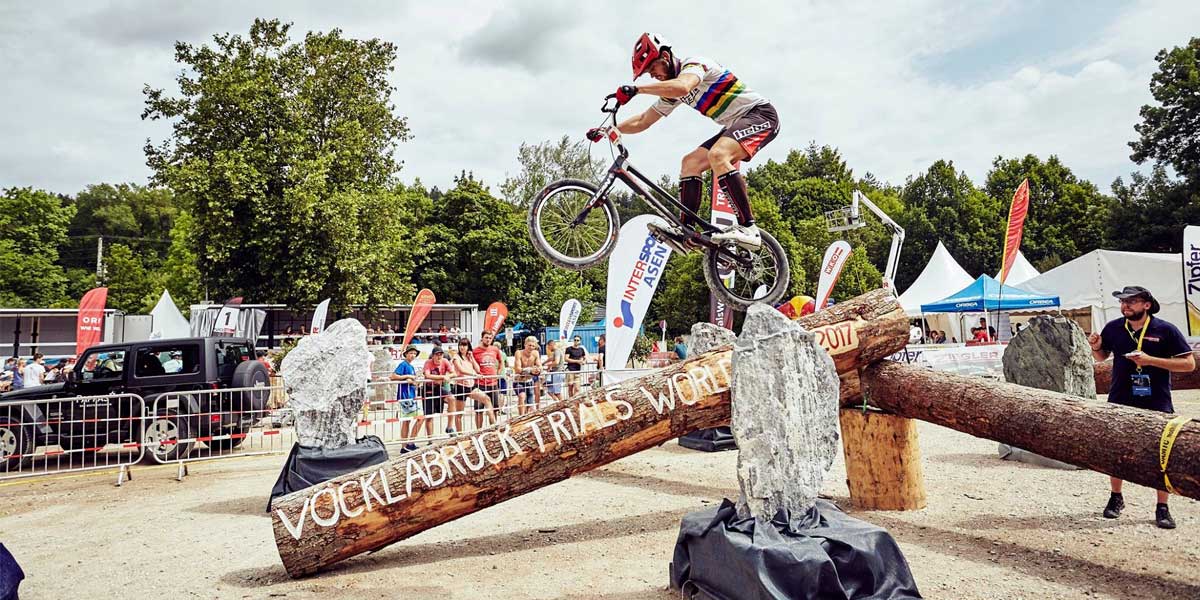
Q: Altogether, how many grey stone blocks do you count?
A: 4